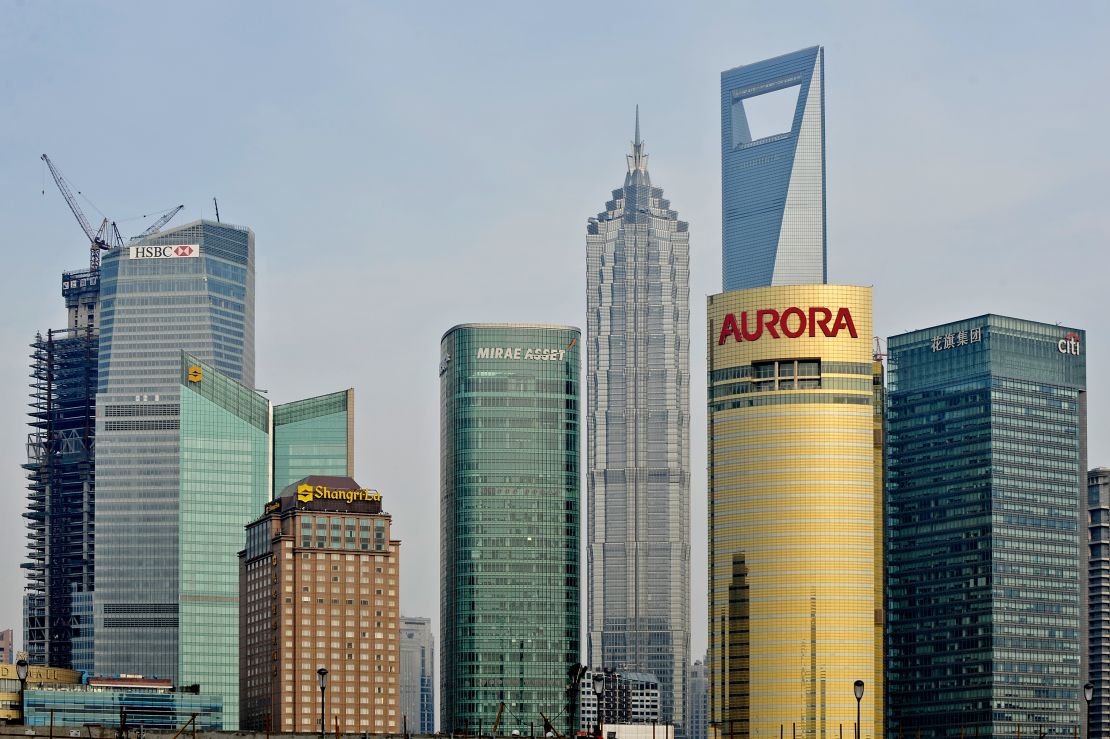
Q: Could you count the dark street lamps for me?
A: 5